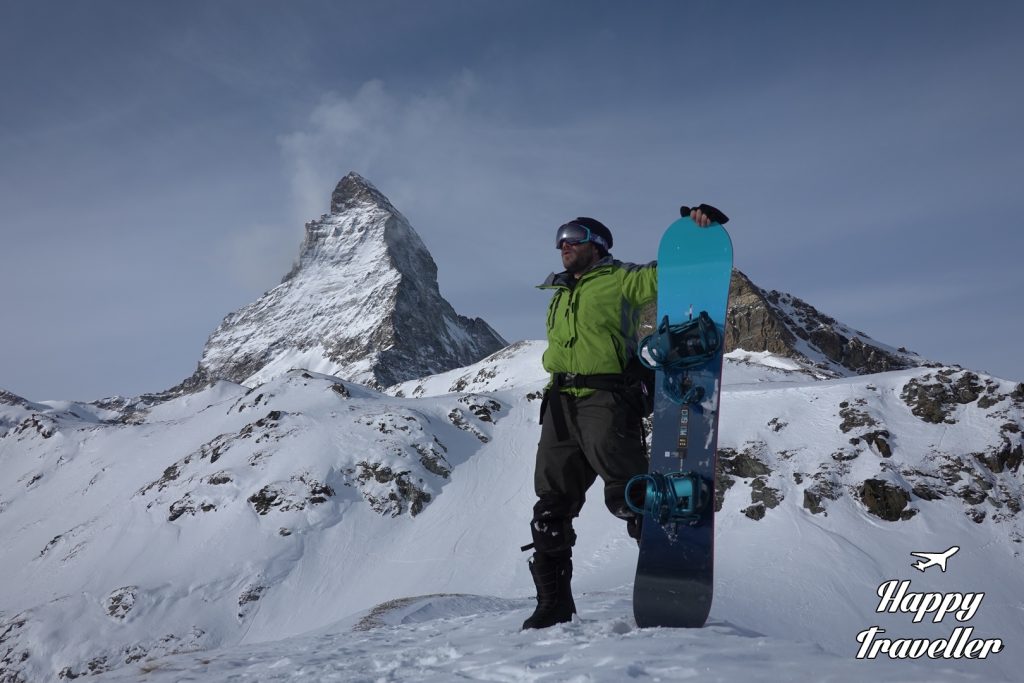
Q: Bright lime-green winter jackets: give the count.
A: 1